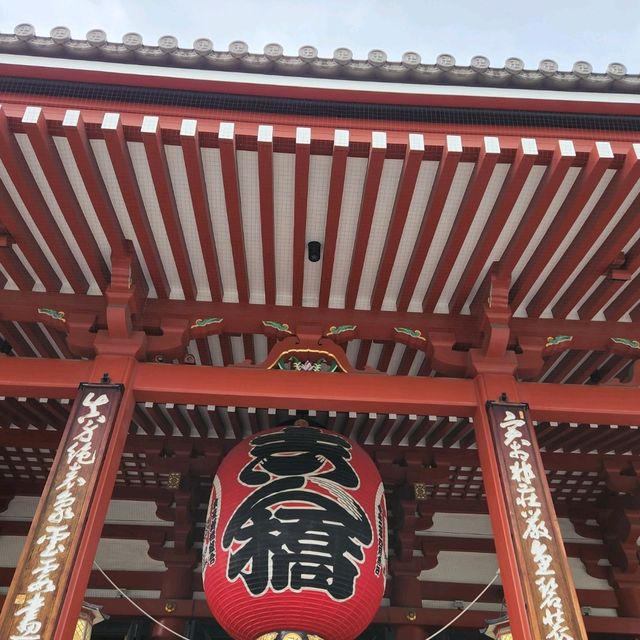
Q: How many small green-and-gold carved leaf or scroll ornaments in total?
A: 7